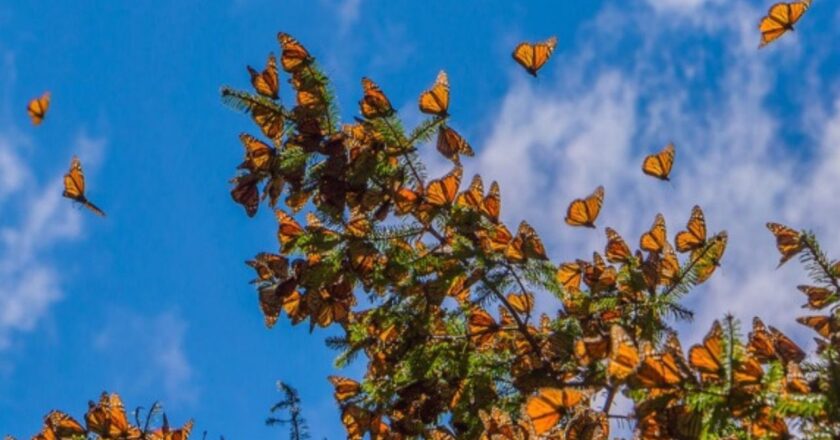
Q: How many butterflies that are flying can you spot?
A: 6